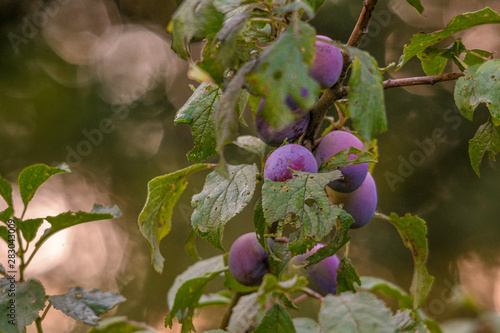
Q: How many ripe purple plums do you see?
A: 7